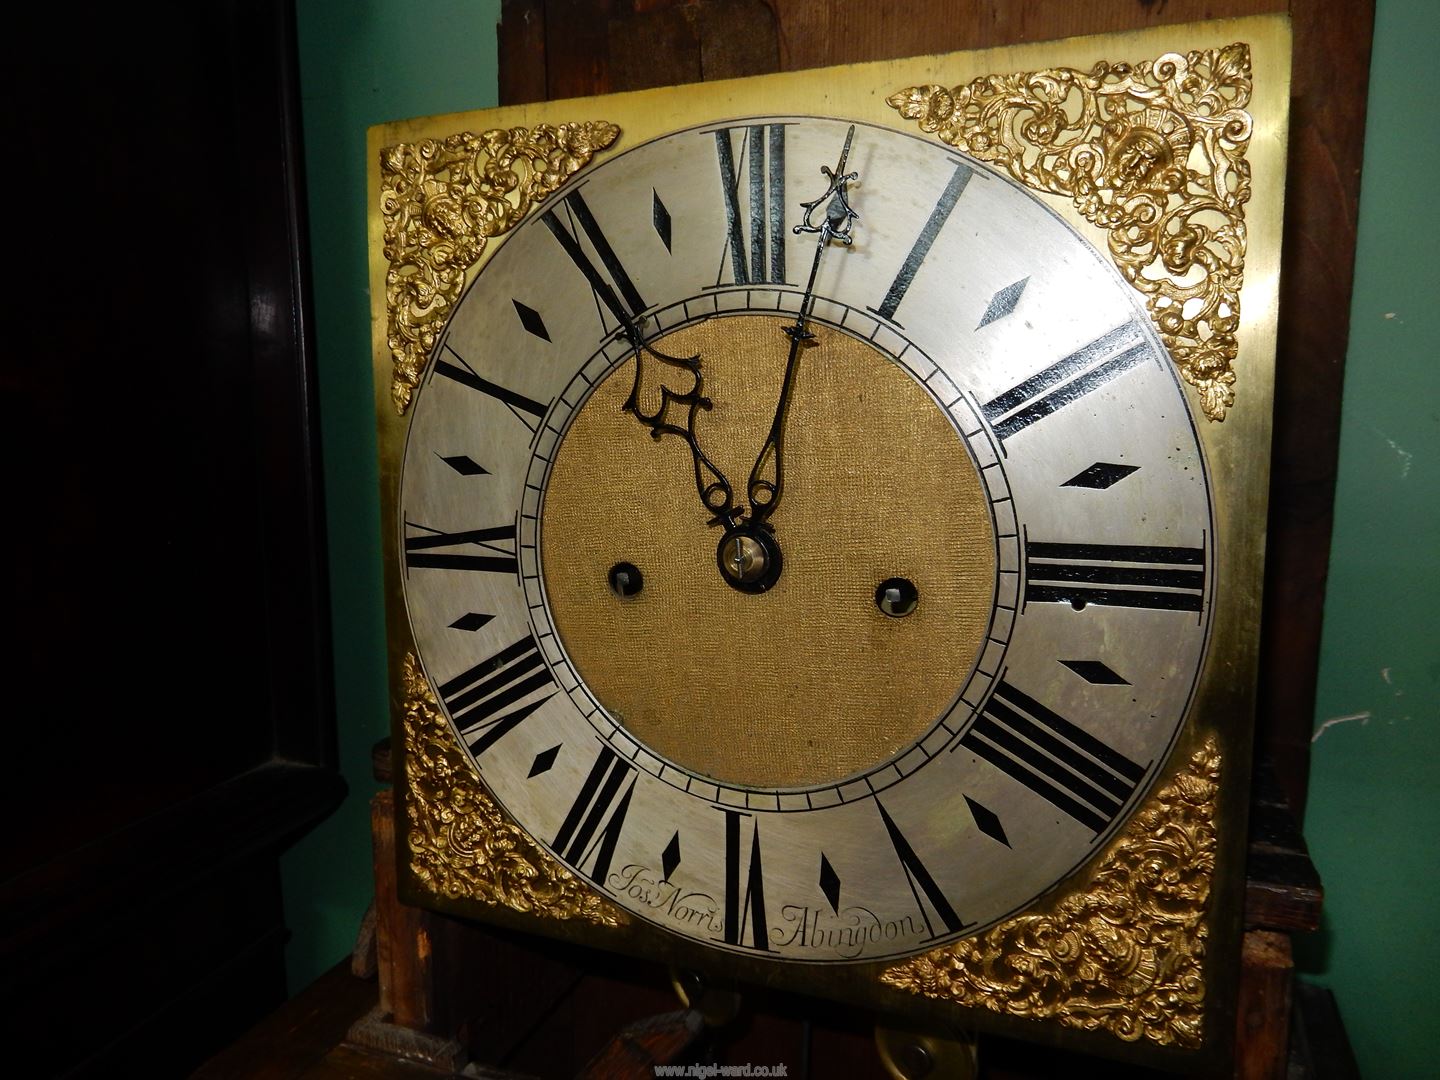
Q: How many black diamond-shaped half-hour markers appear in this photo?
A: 12